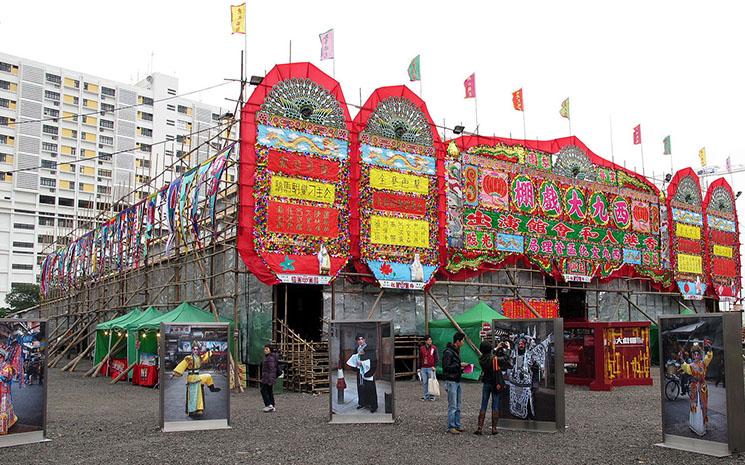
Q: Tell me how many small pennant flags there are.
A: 10